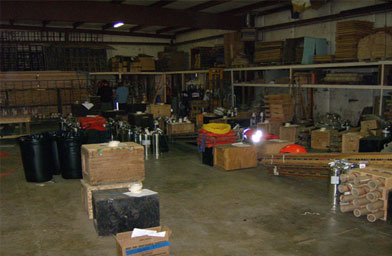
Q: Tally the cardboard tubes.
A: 12